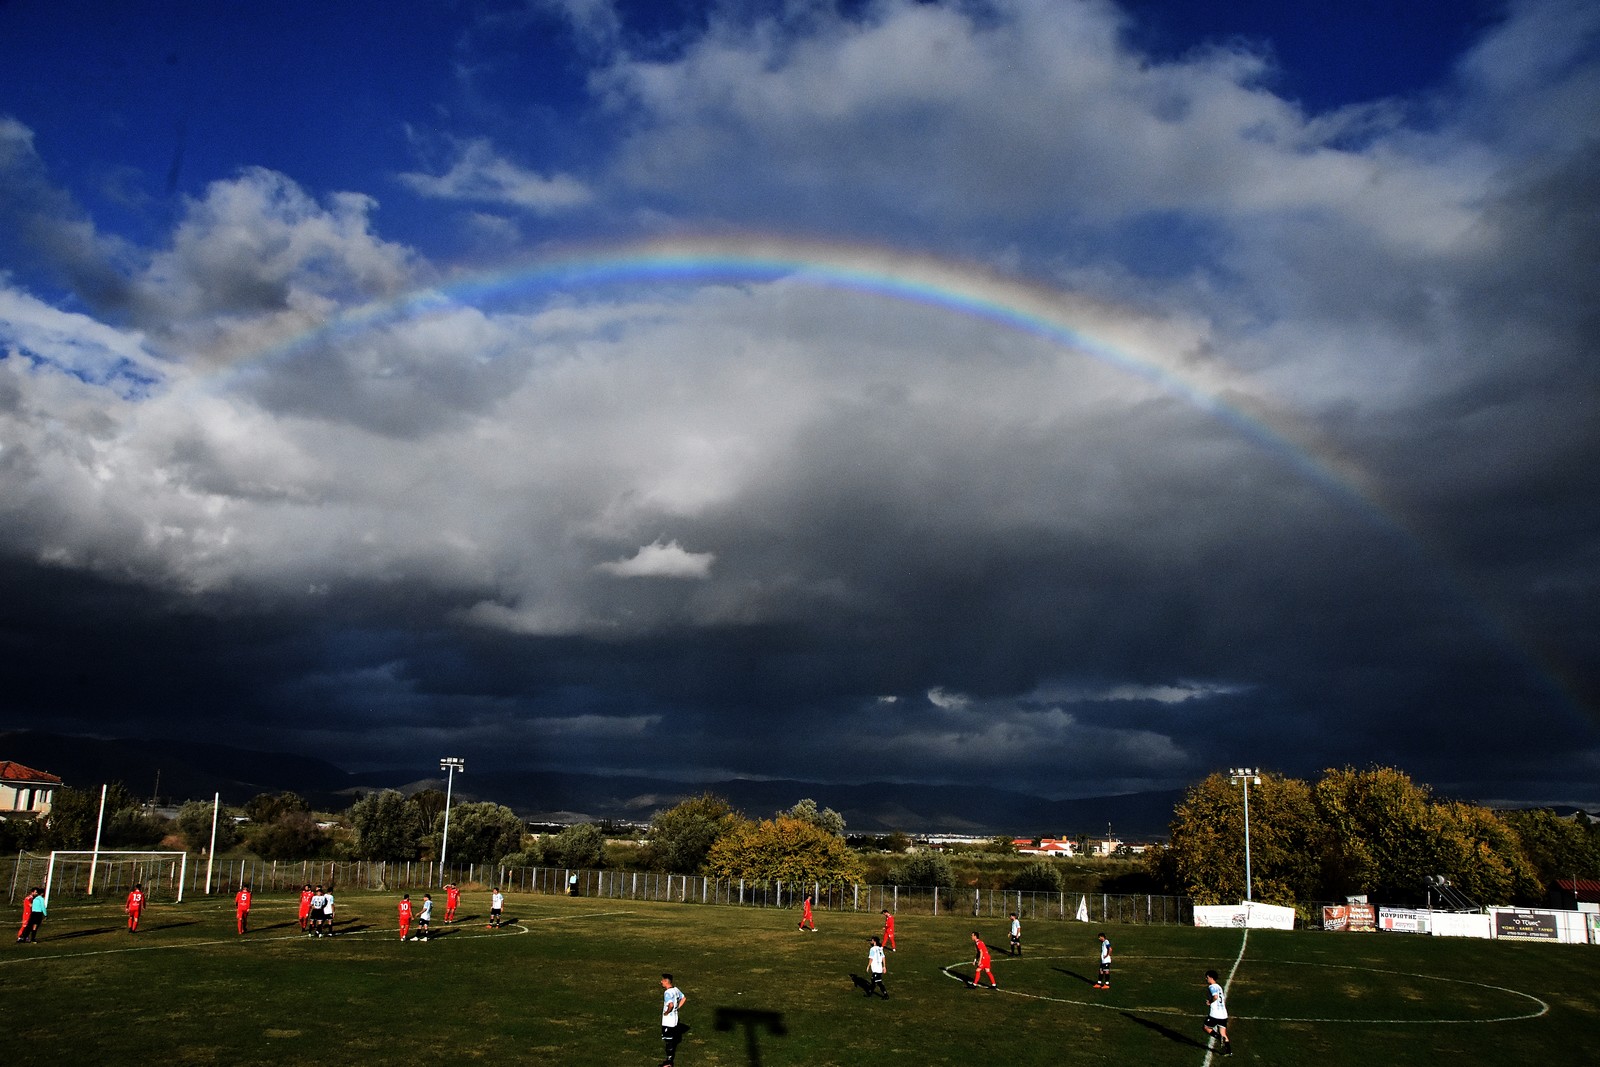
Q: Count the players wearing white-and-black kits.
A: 9